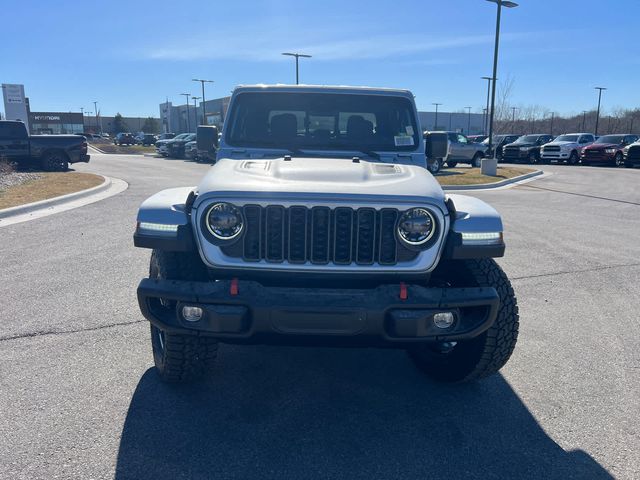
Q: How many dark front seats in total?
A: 2